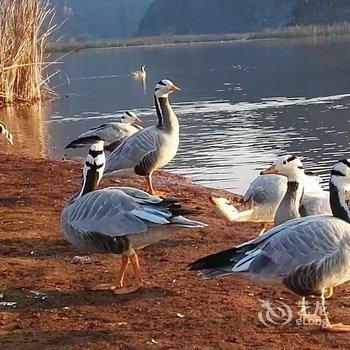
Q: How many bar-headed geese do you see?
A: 8